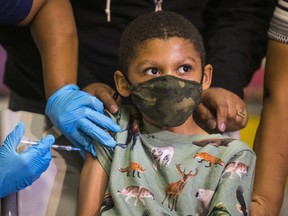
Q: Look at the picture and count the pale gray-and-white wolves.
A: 2